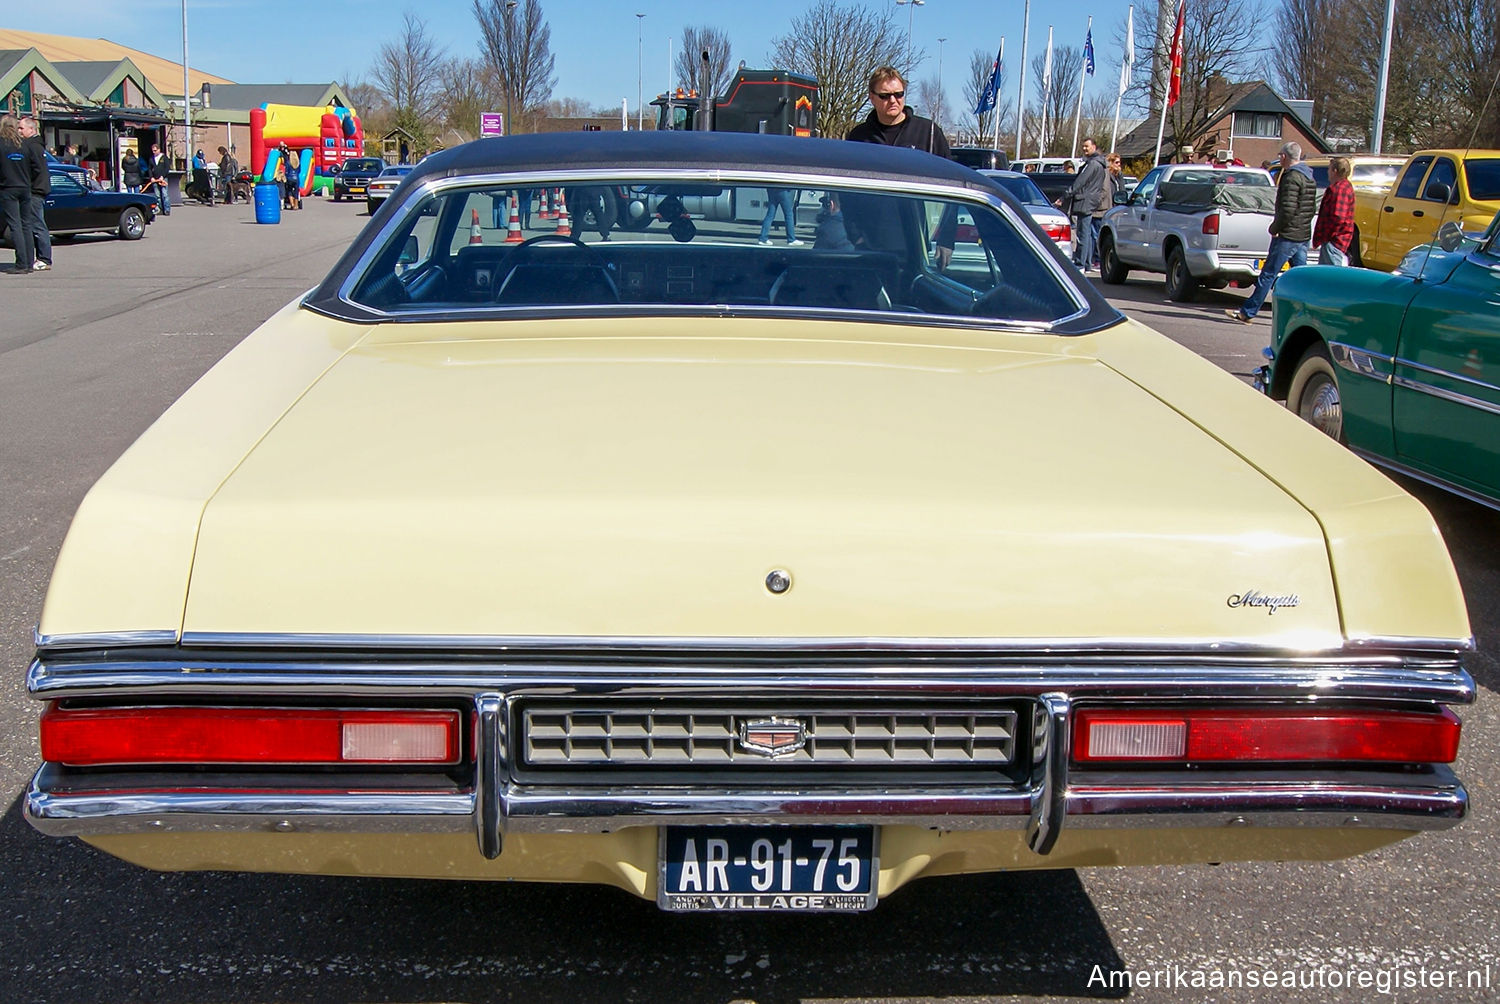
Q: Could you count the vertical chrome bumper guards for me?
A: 2